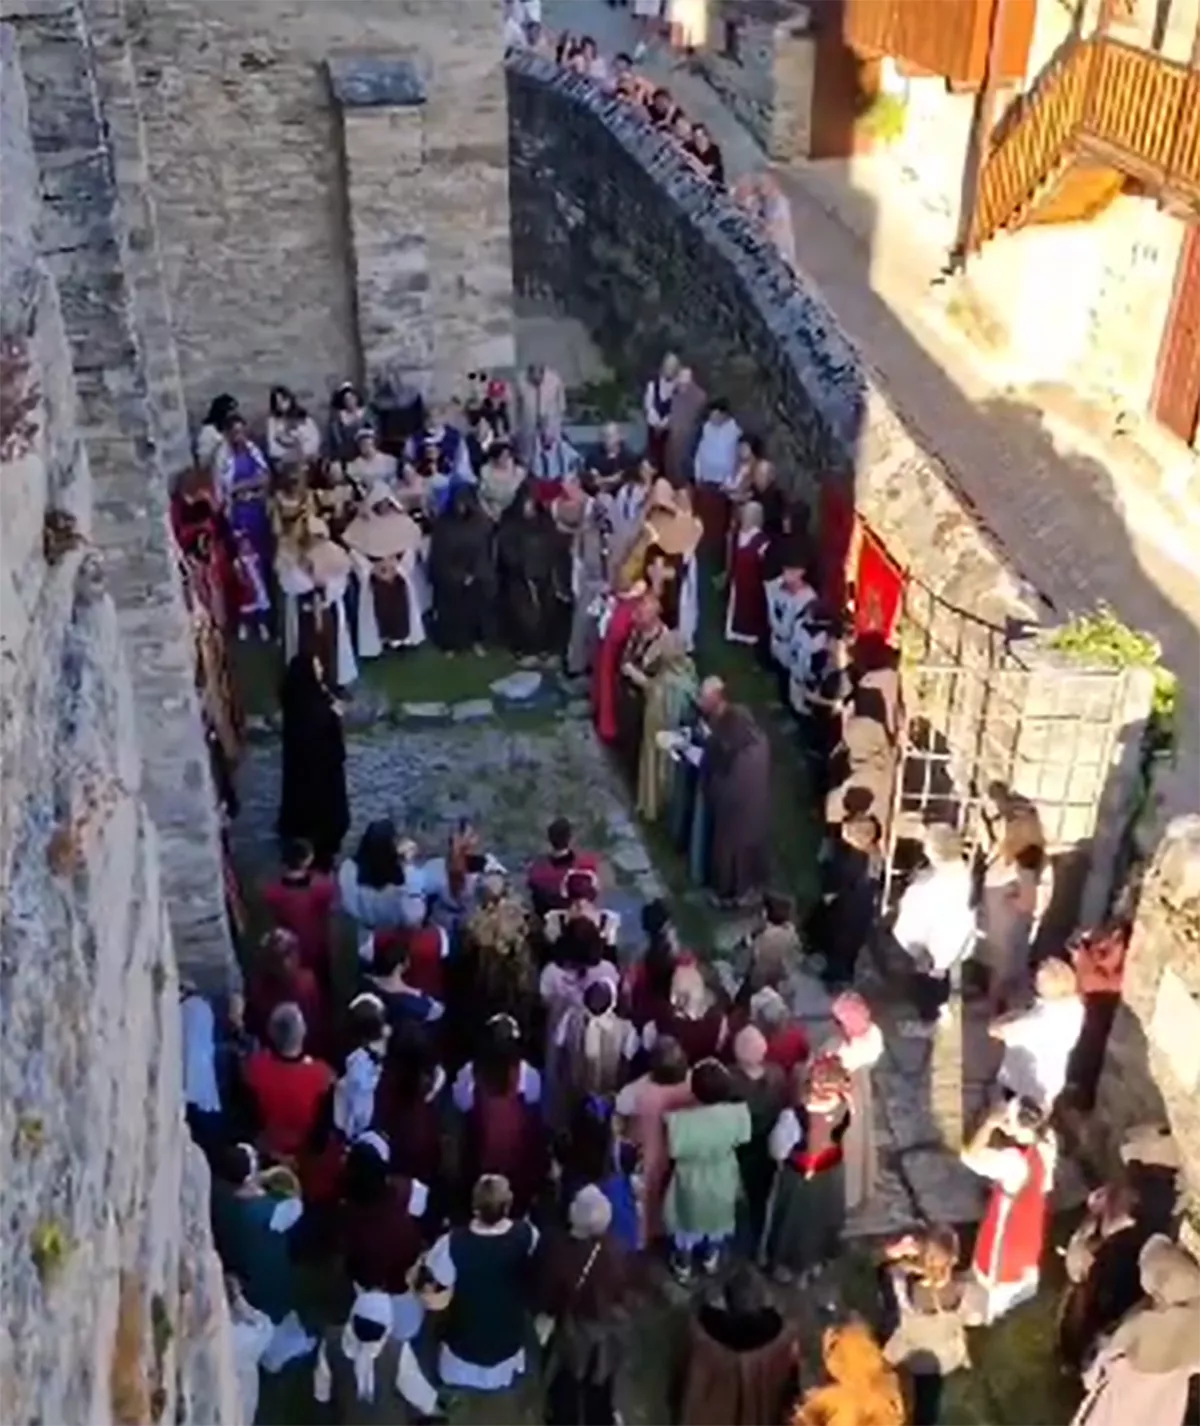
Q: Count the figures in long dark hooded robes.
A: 3